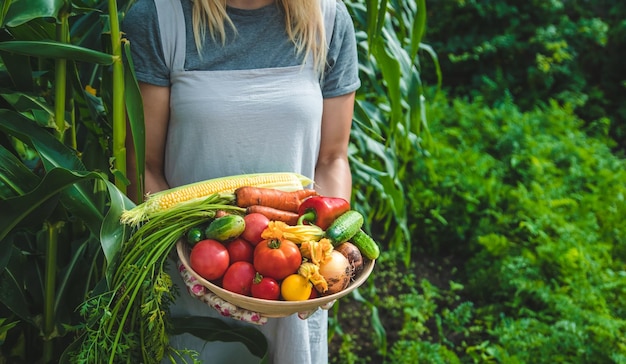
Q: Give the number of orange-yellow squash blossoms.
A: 3